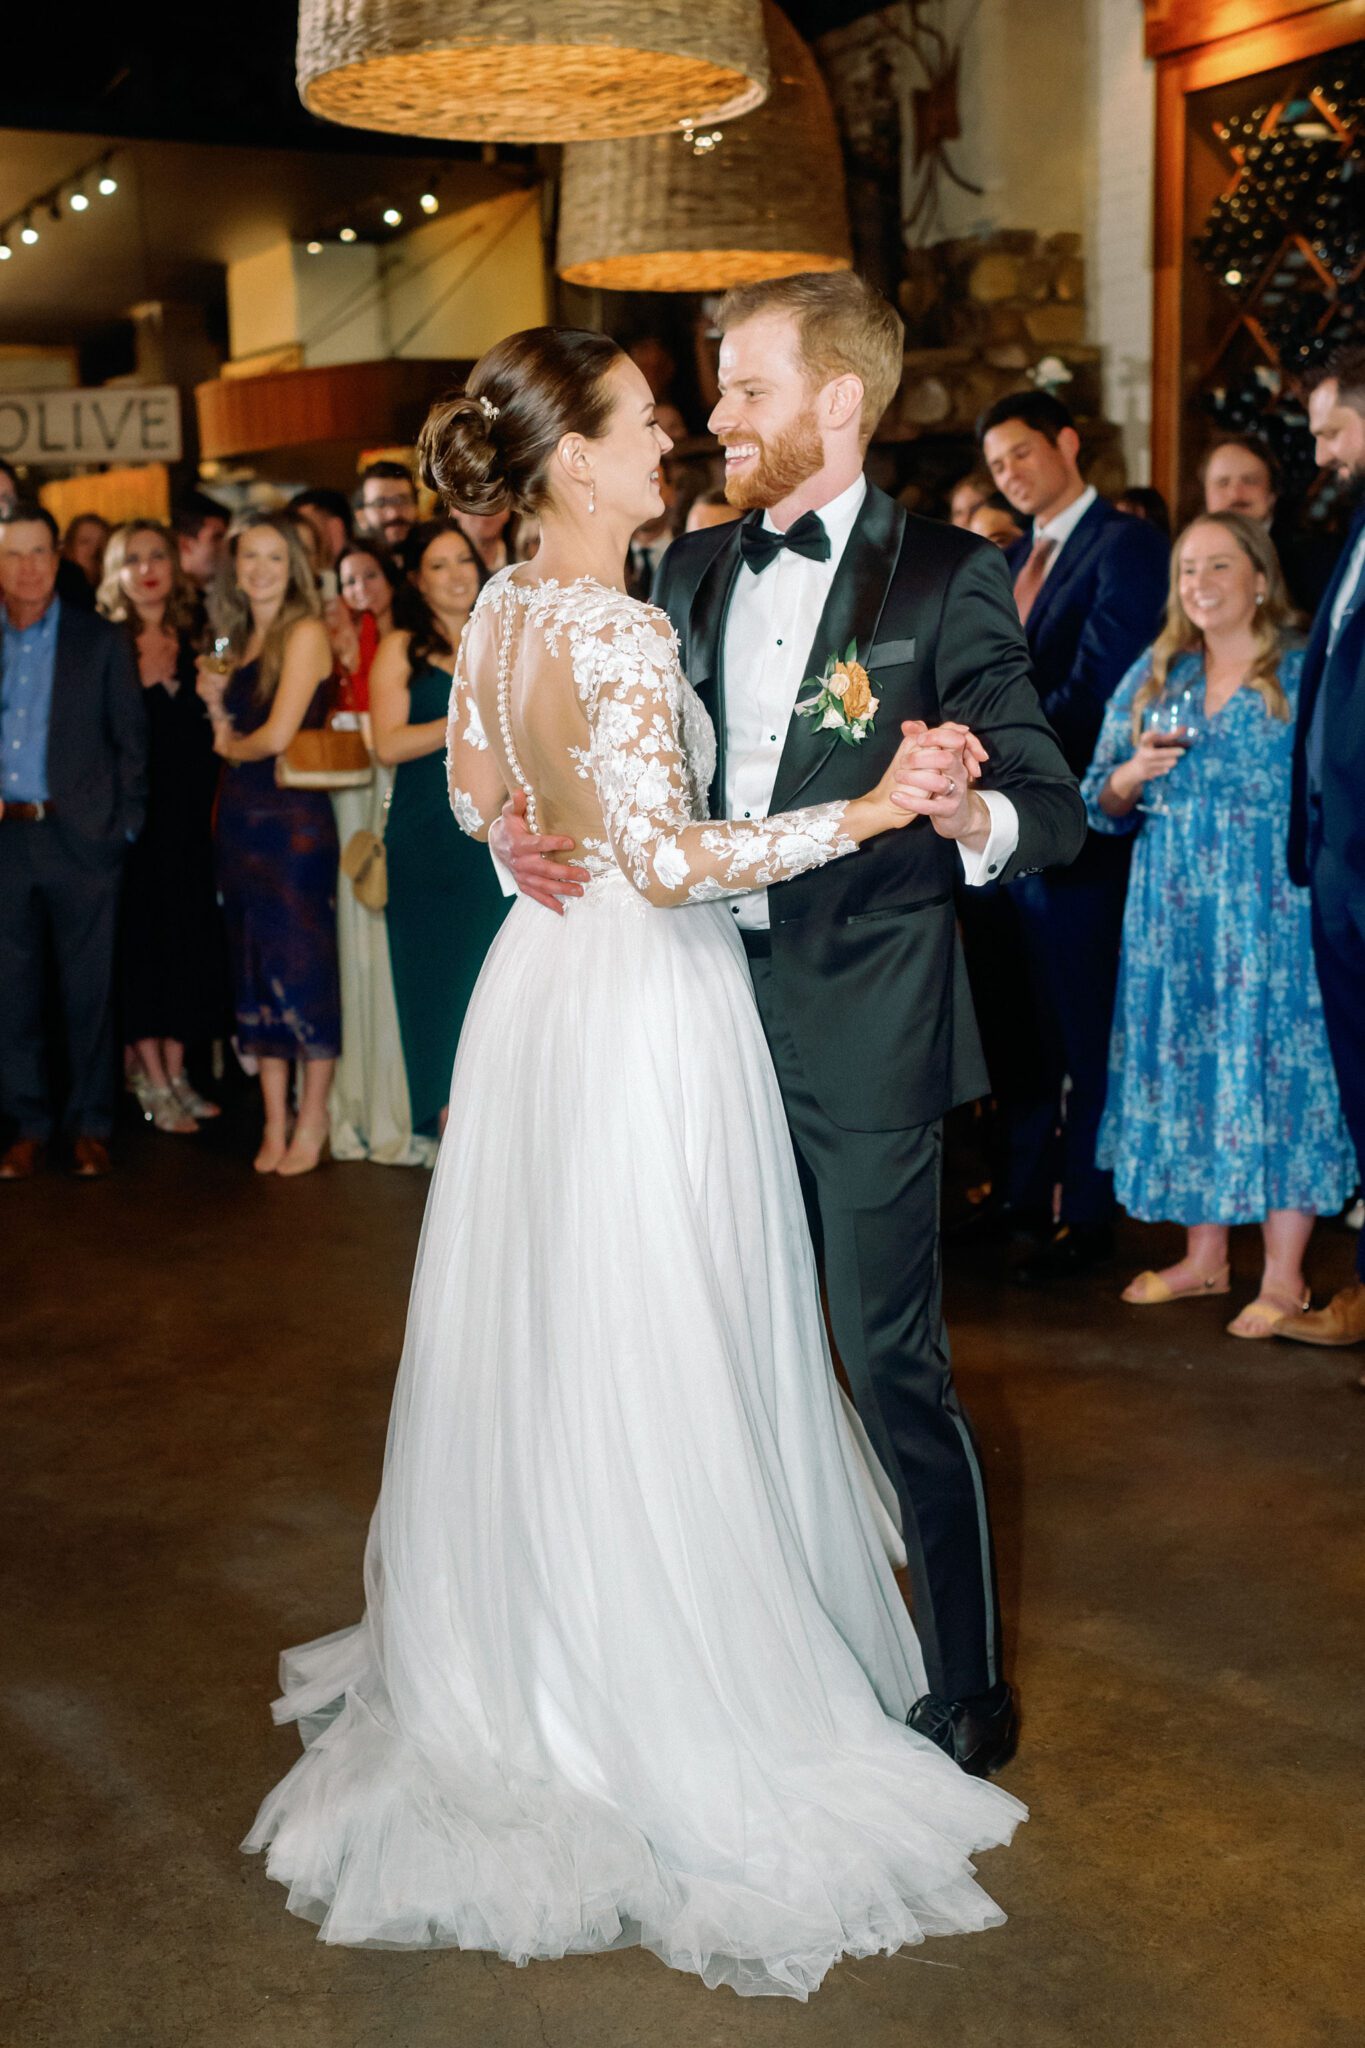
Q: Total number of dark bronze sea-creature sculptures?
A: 0